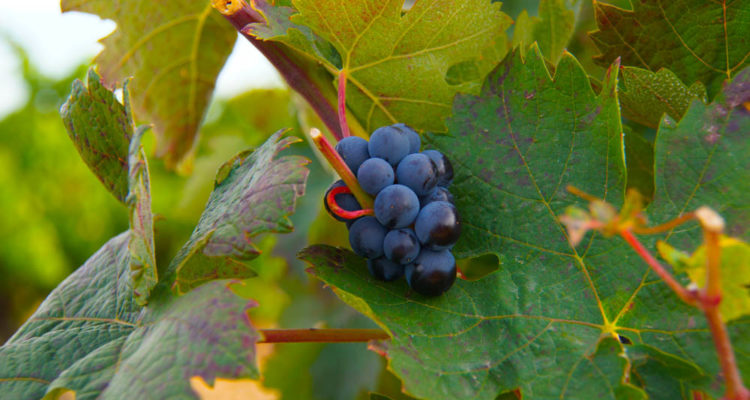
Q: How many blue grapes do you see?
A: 14